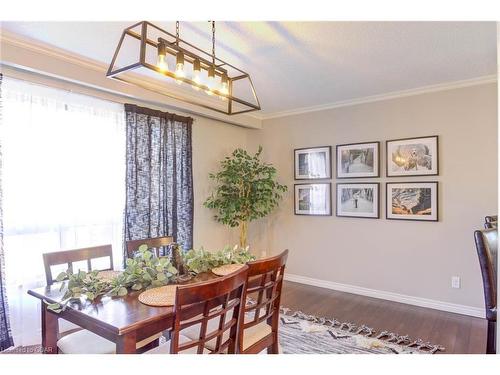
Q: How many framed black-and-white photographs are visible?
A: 6